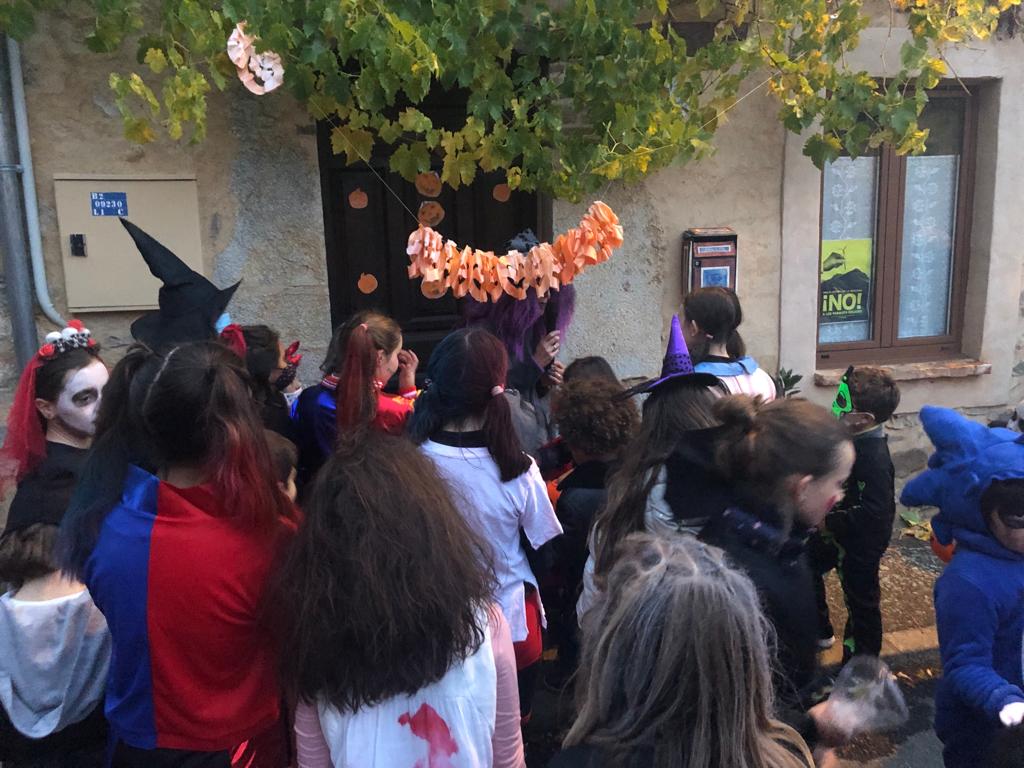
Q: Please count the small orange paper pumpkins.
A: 6